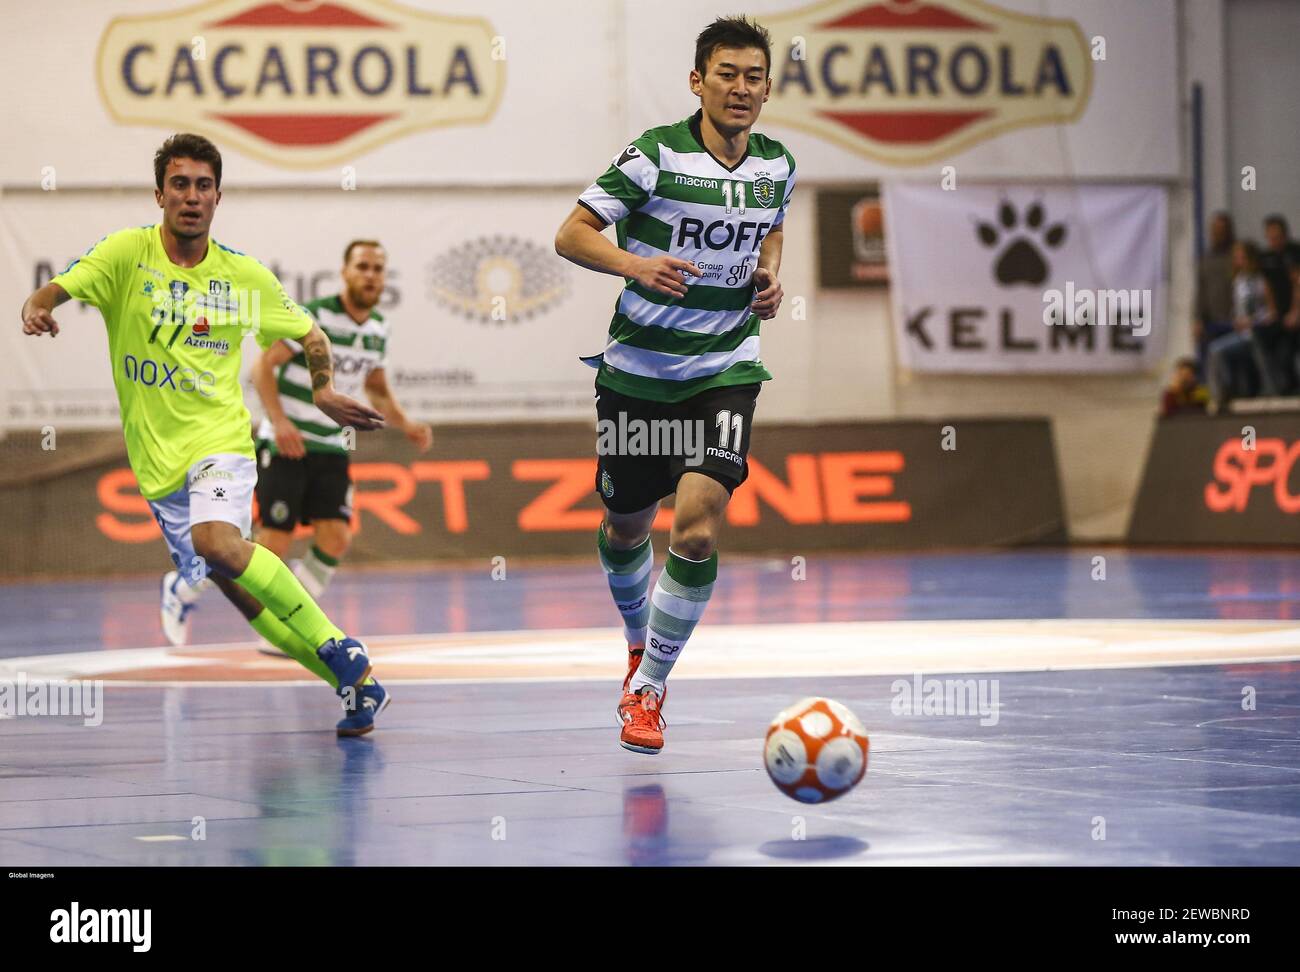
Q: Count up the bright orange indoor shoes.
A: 2